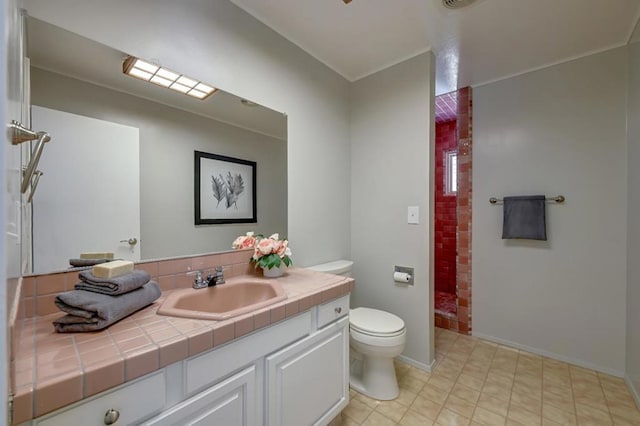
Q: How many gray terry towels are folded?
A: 2